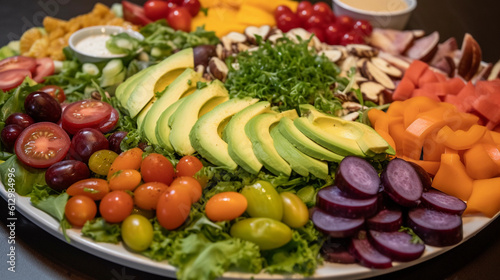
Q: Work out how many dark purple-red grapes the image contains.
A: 6